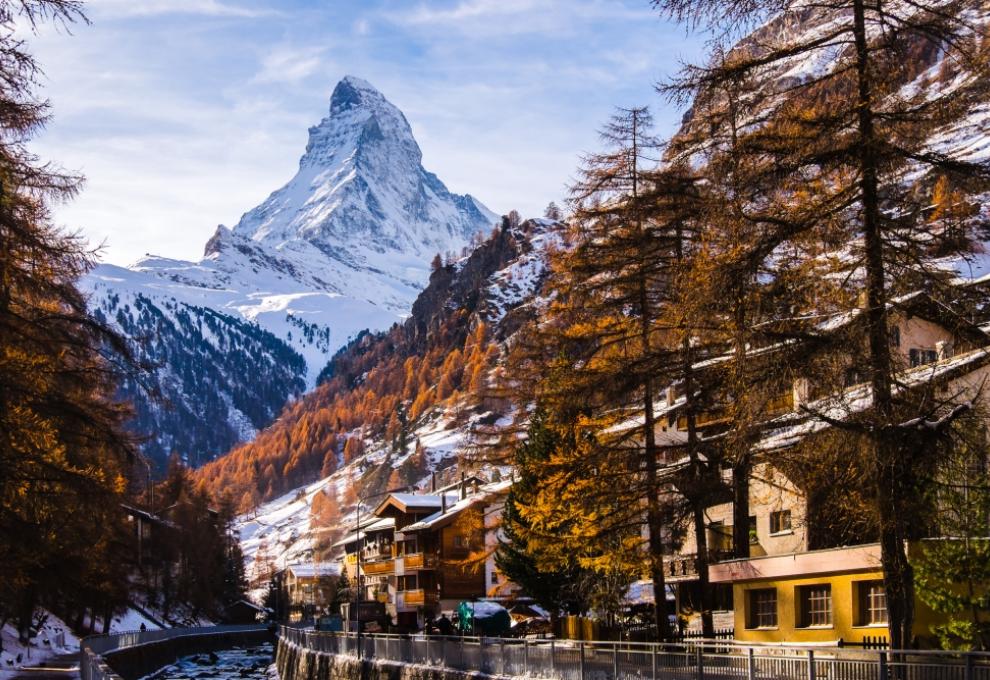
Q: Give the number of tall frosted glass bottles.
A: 0